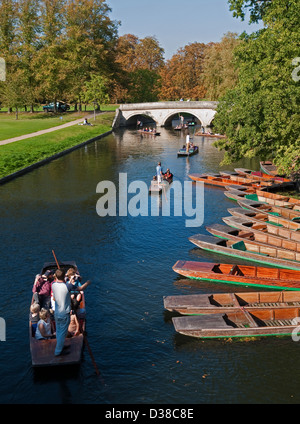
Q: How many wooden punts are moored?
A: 15